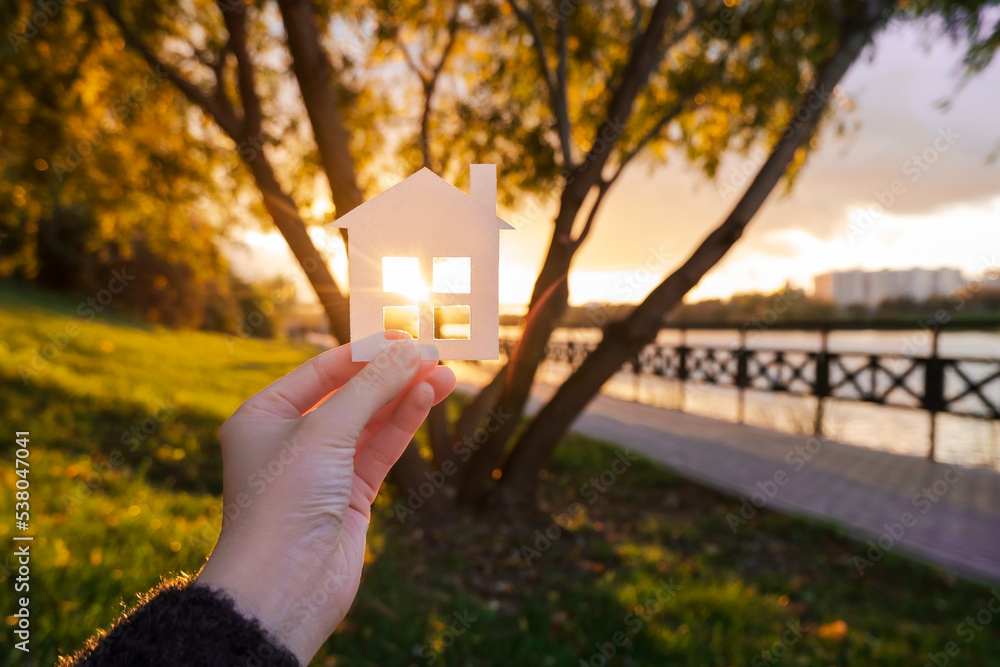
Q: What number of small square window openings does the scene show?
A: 4